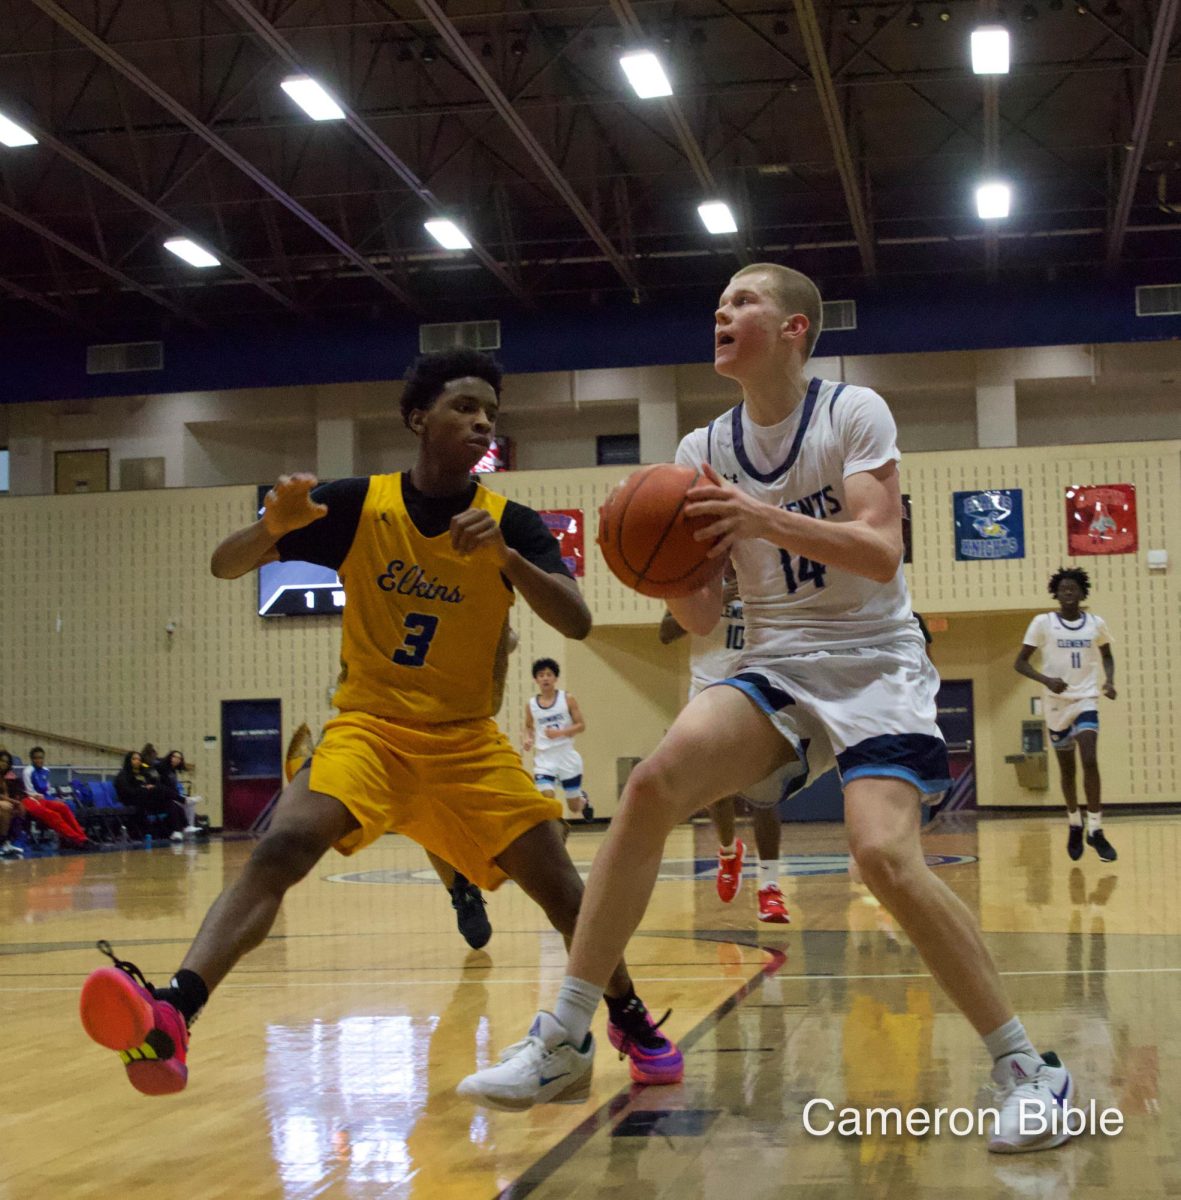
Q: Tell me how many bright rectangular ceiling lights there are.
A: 8